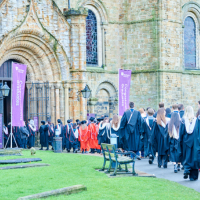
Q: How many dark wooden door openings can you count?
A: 1